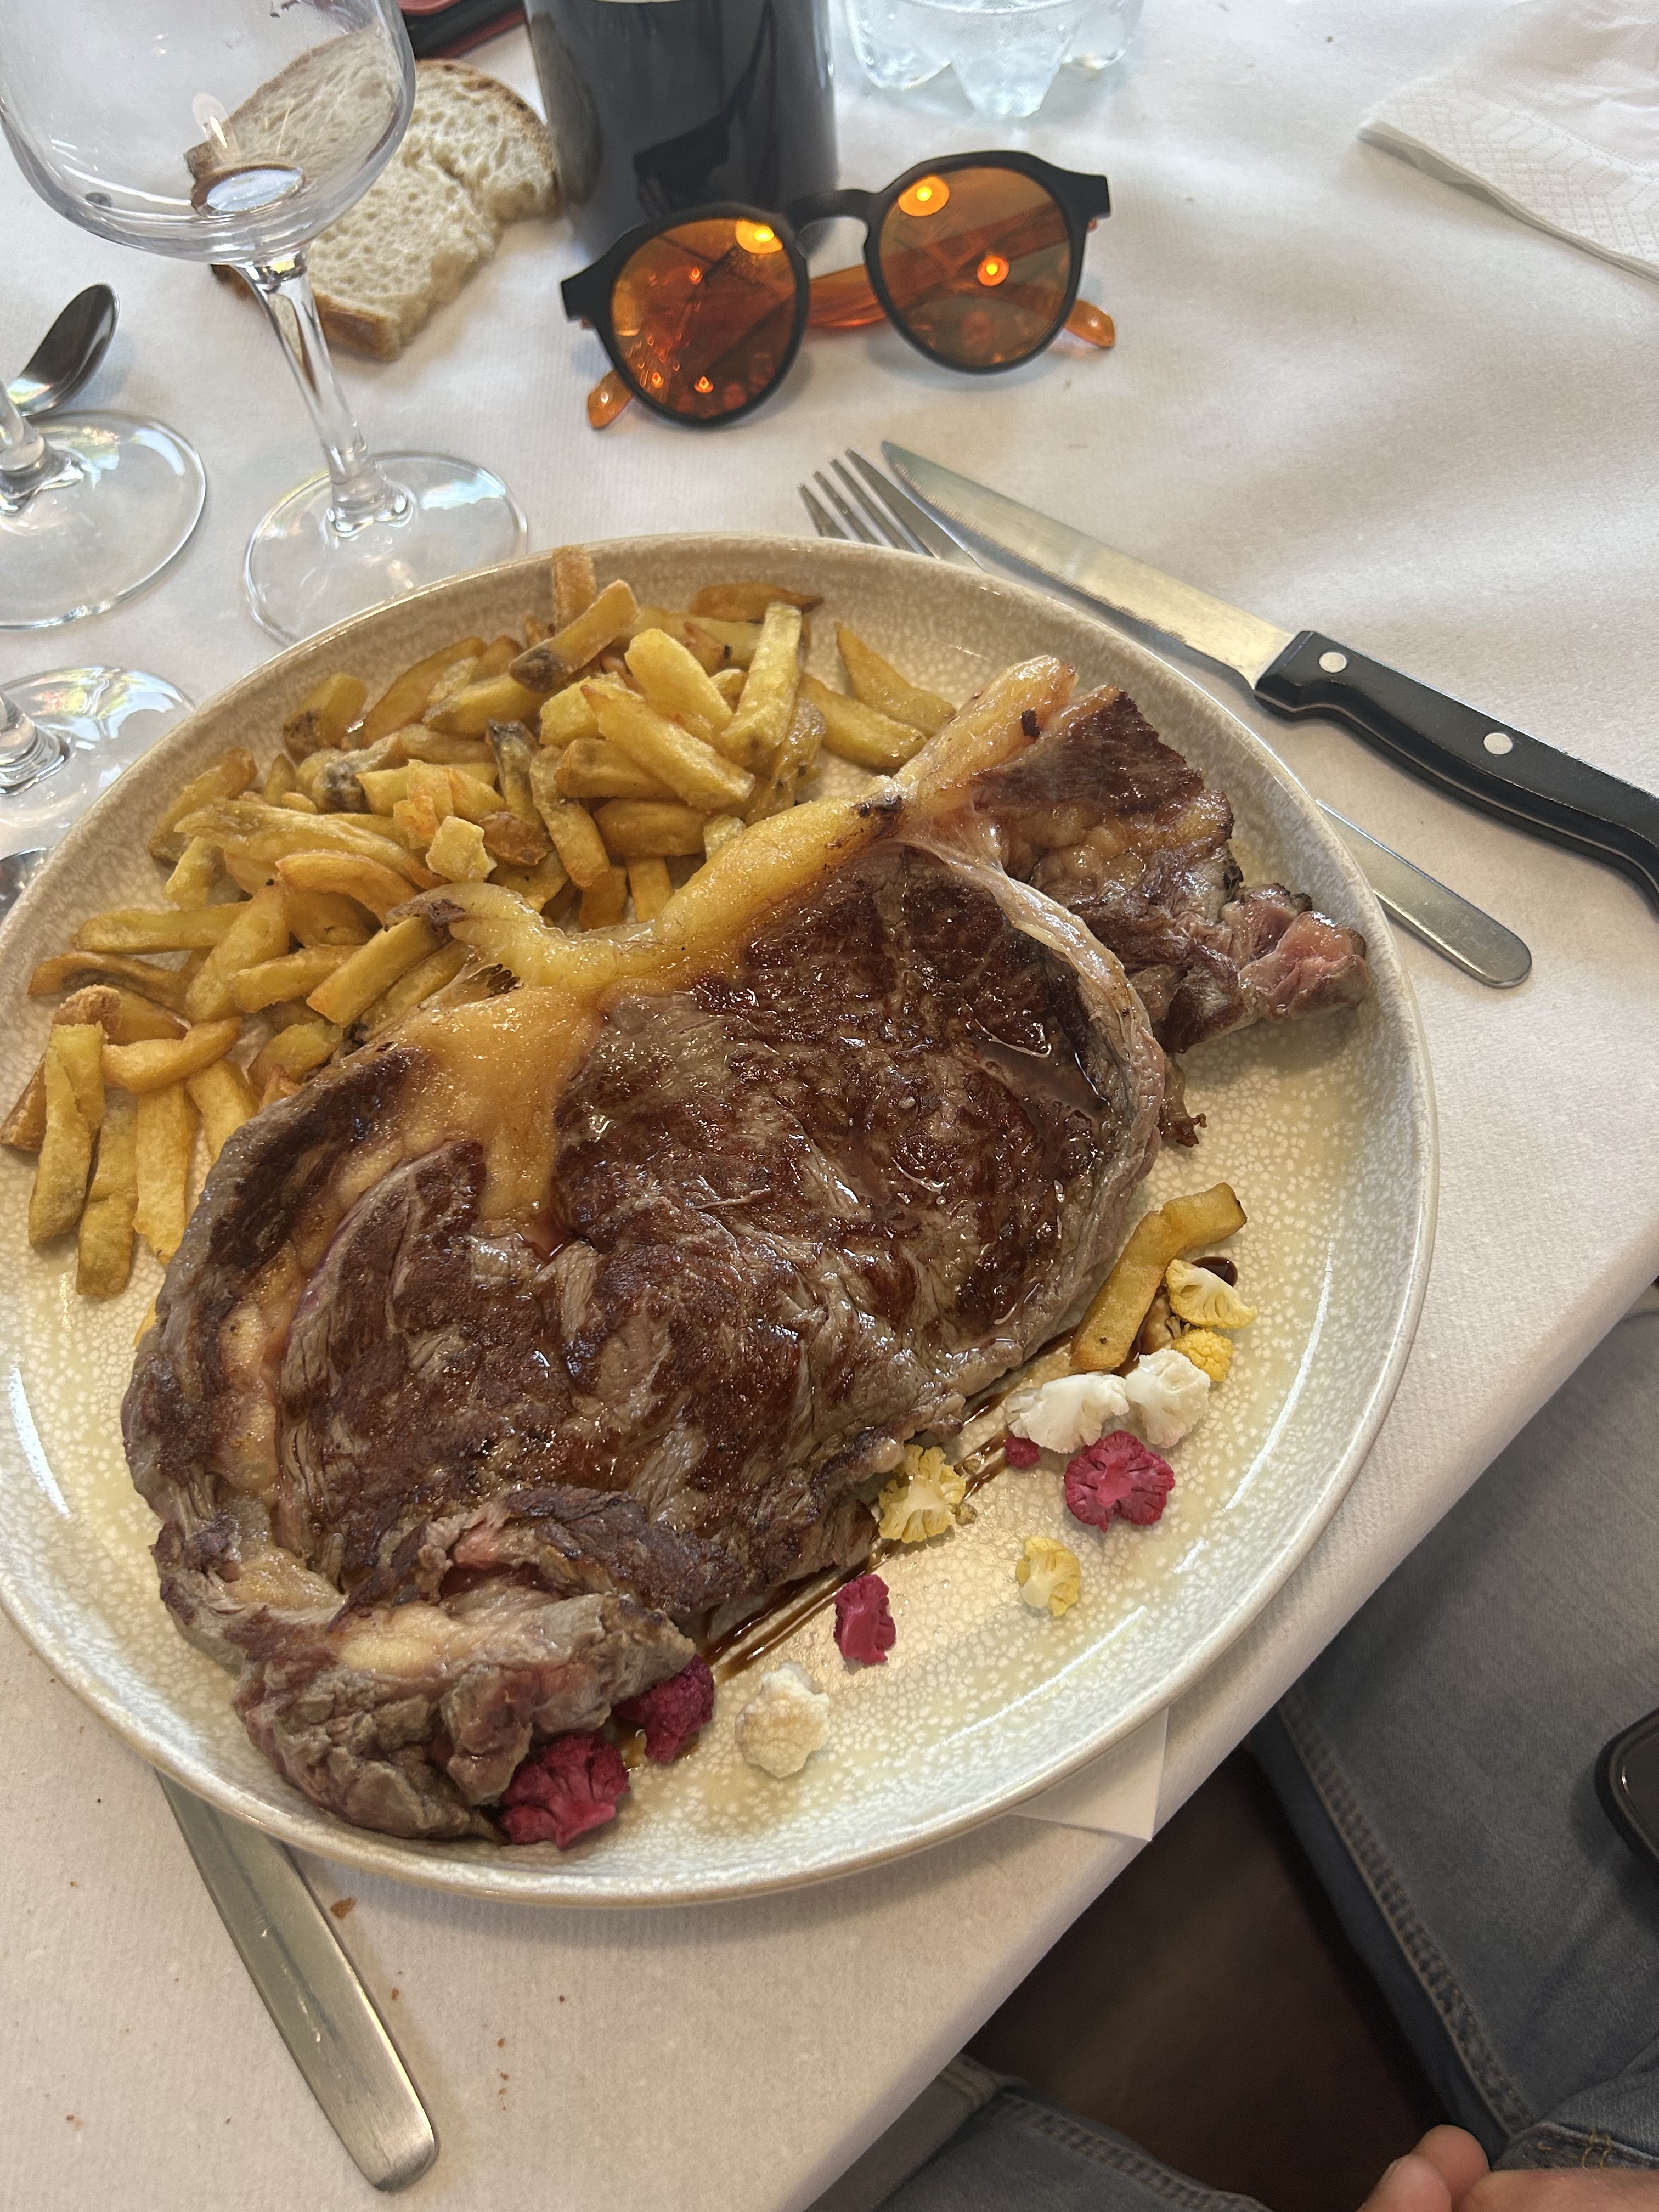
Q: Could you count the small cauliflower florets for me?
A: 12